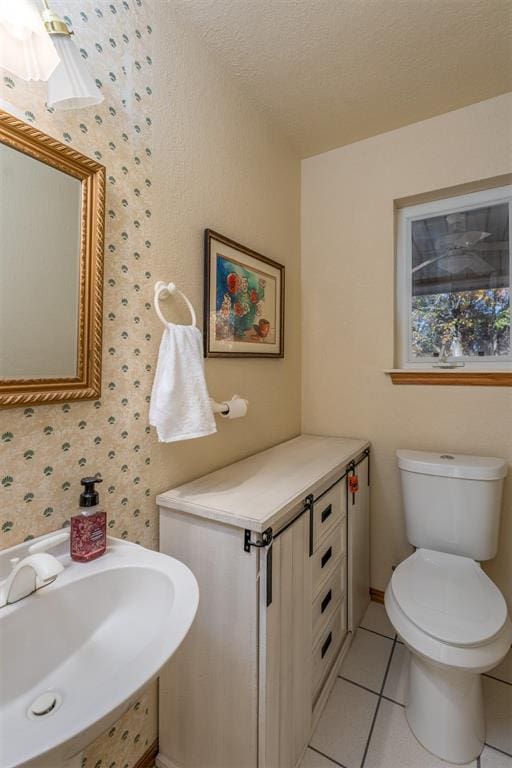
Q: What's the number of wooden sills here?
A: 1